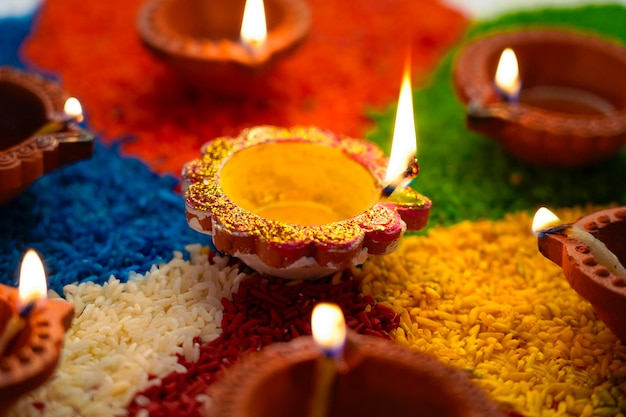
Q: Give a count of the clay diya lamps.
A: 7